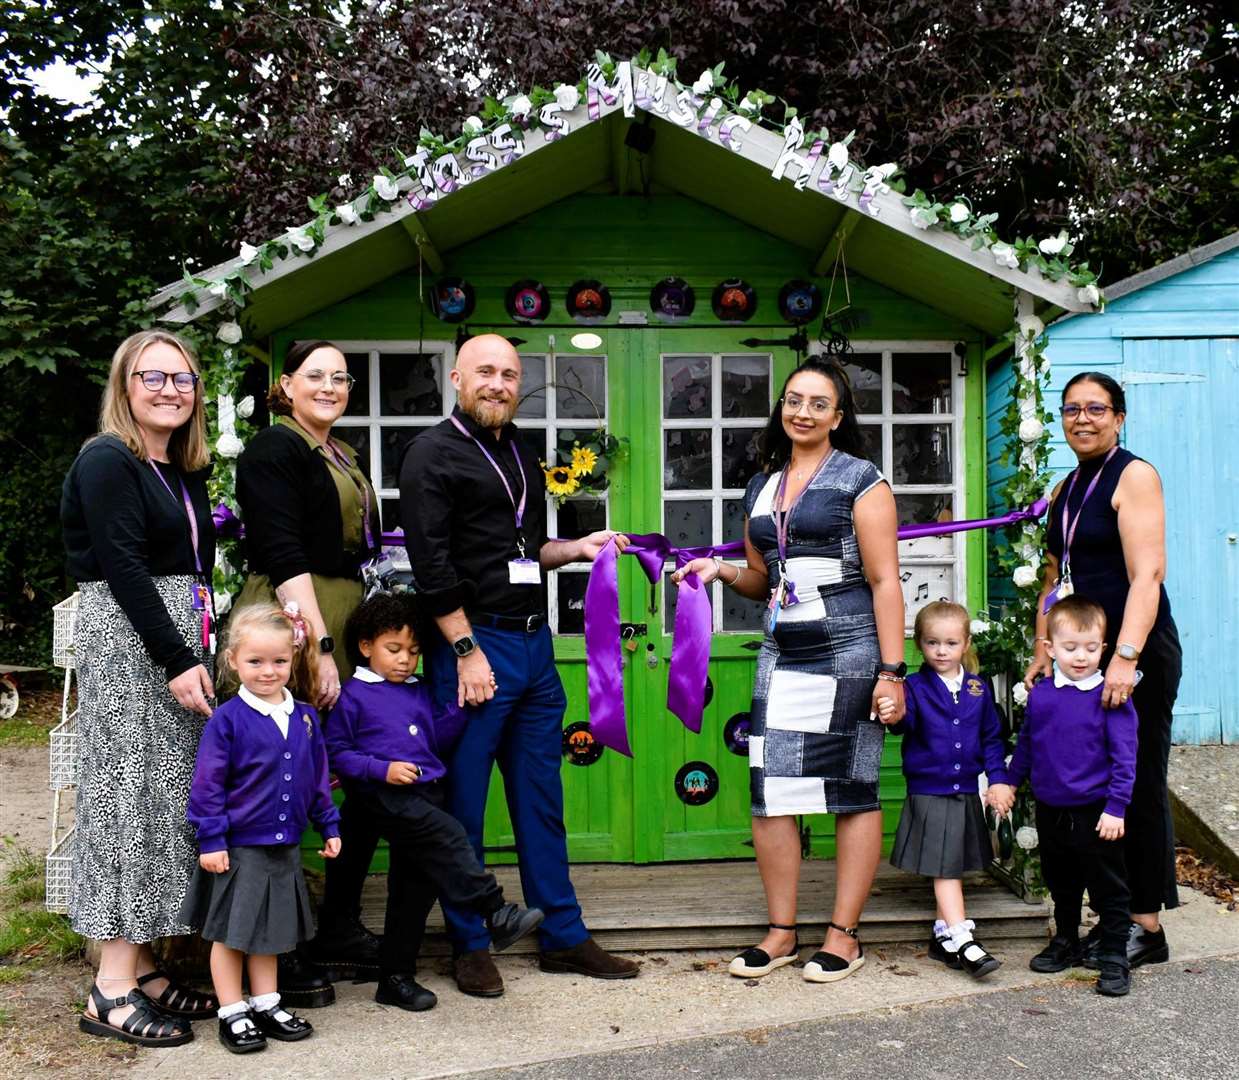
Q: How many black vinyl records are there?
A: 10